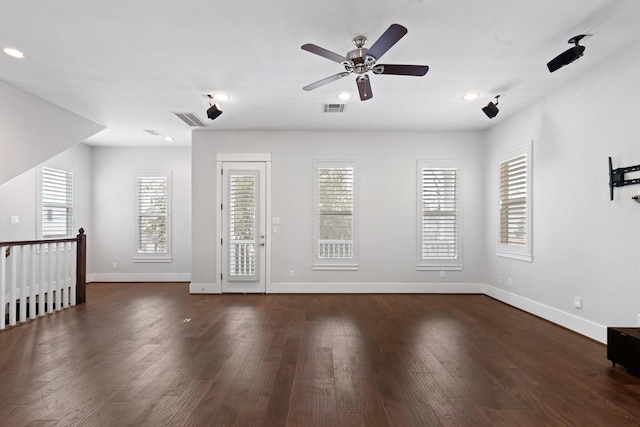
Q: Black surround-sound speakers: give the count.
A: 3